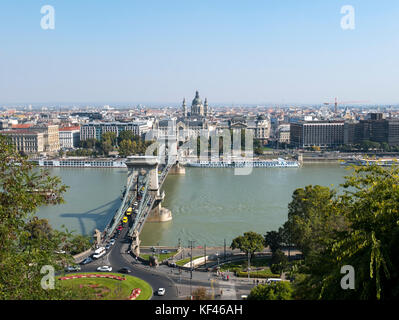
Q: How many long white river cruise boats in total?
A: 2